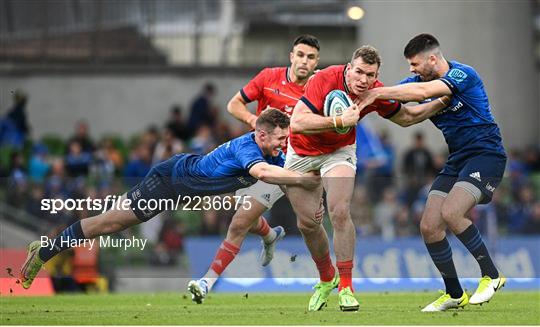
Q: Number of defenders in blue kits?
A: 2